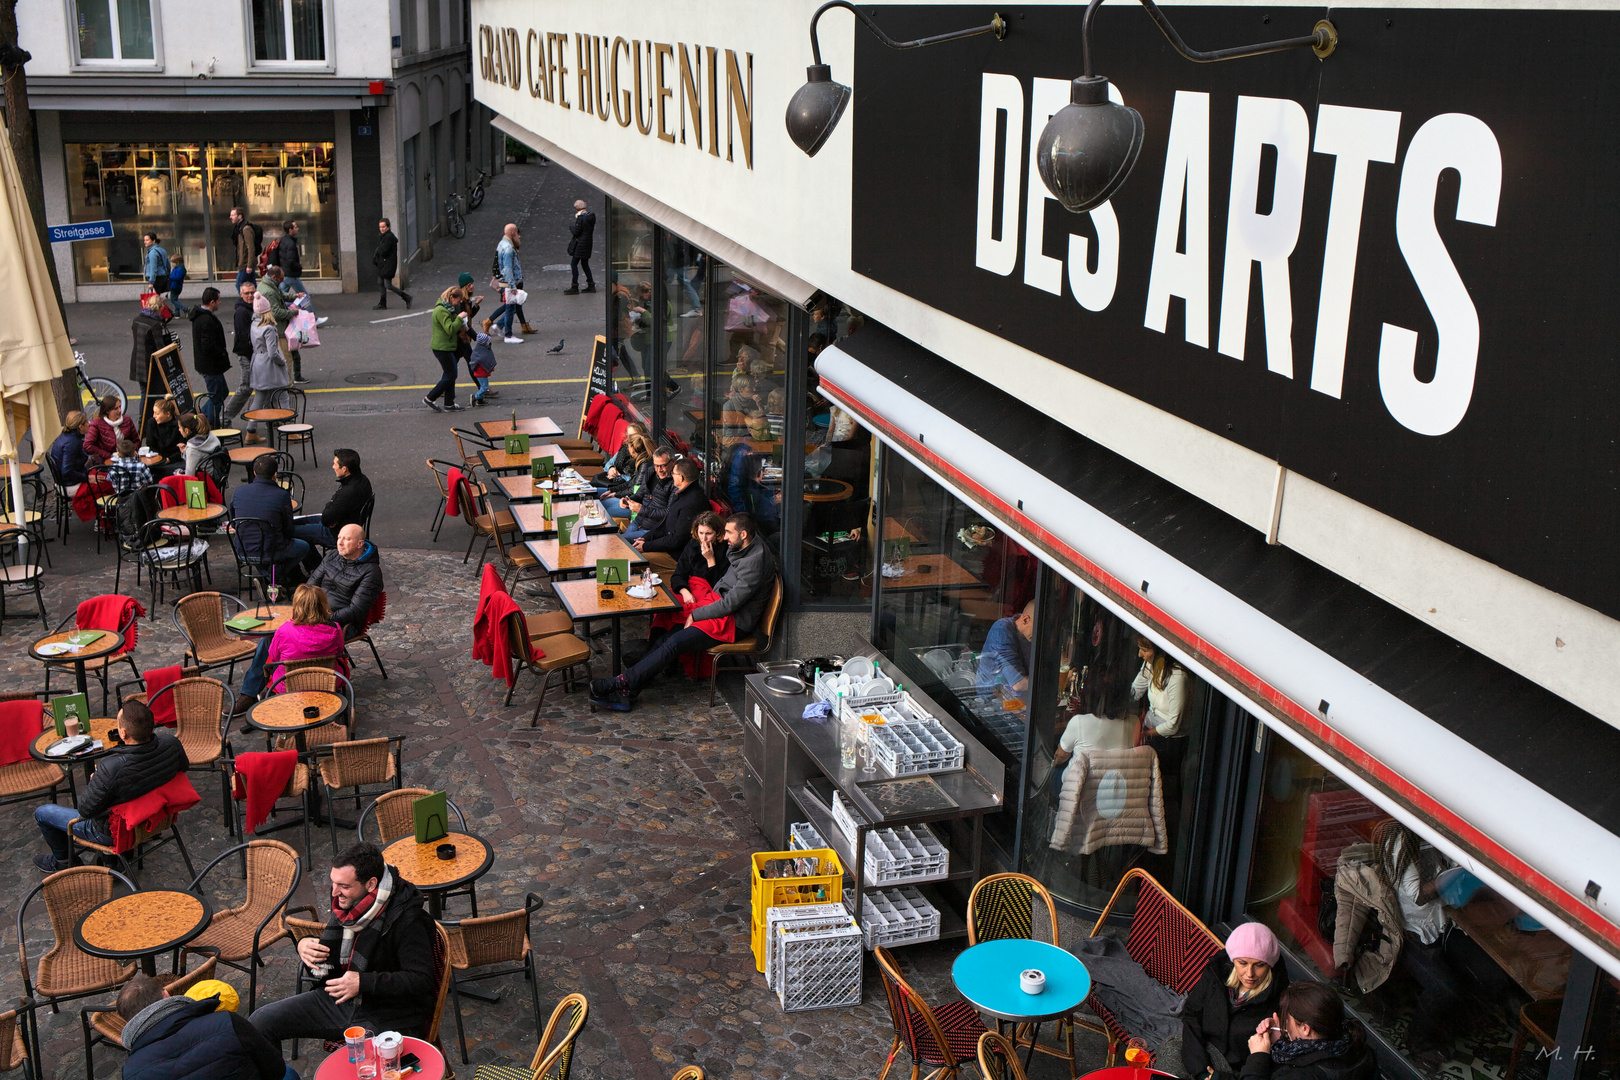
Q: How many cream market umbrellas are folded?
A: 1